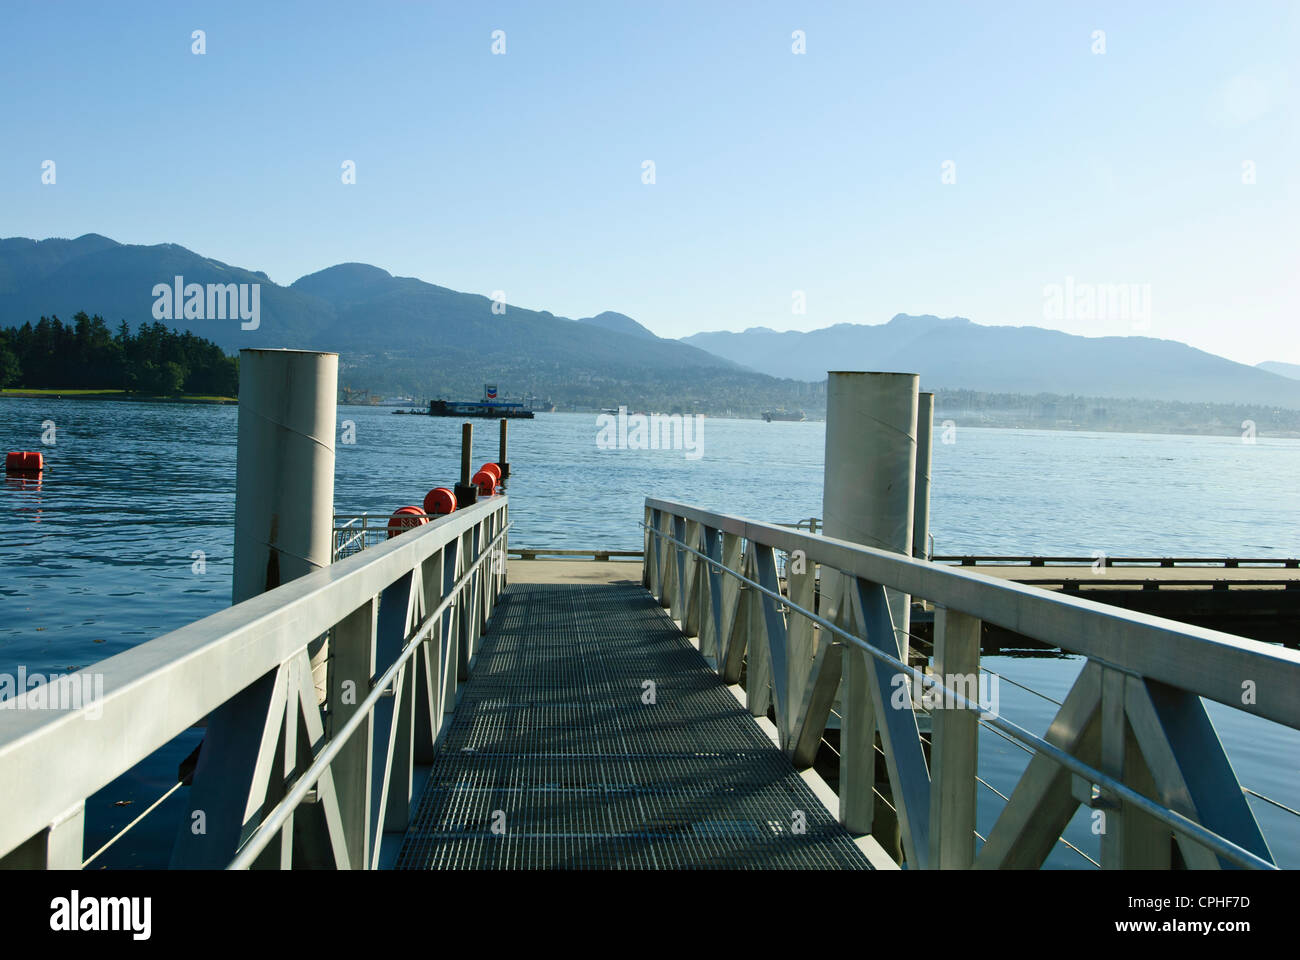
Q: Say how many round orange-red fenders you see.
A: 4